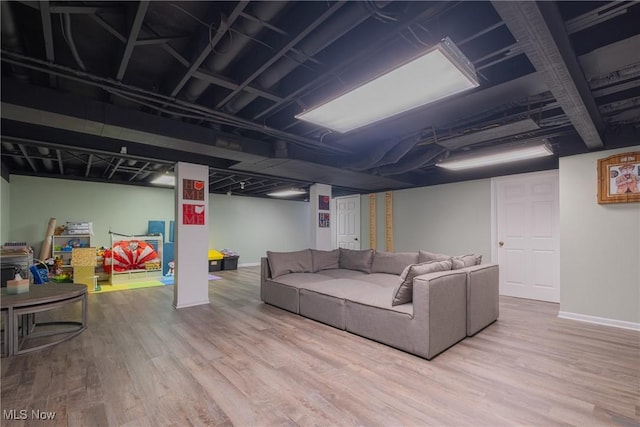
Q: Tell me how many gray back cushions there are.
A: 7